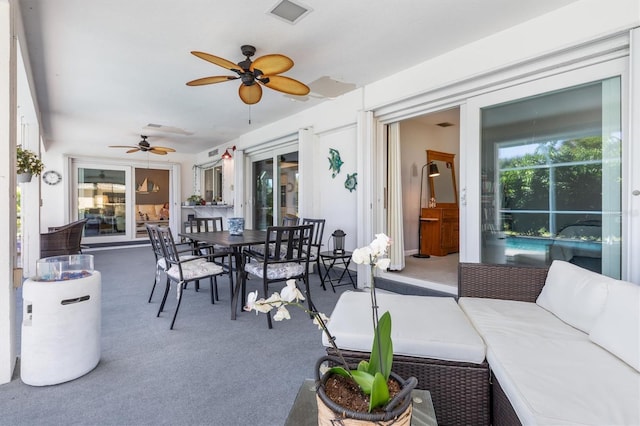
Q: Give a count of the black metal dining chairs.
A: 6